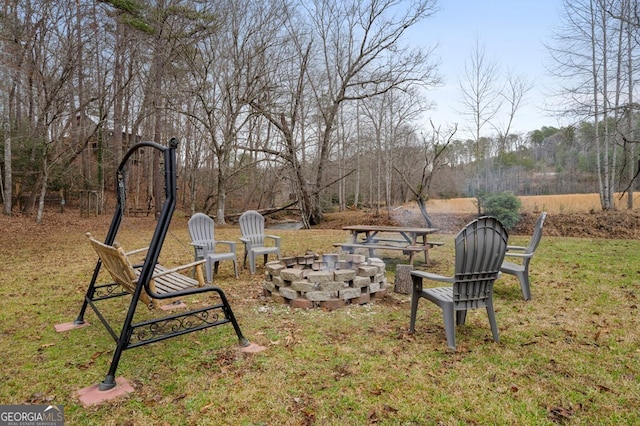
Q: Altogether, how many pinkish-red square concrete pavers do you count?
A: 4